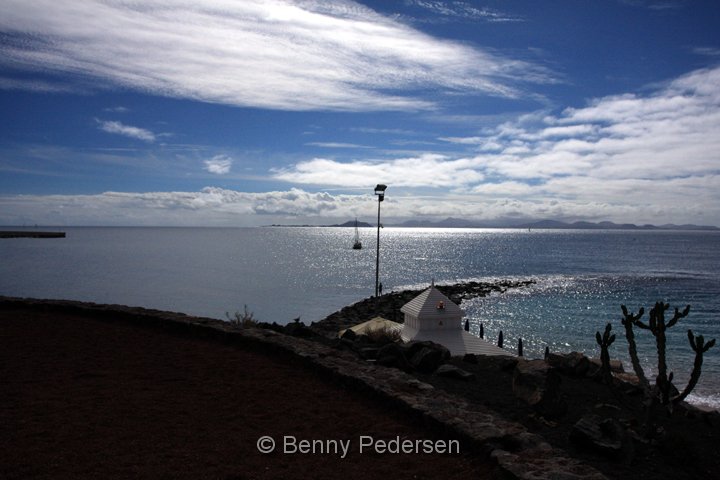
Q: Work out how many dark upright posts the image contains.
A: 5